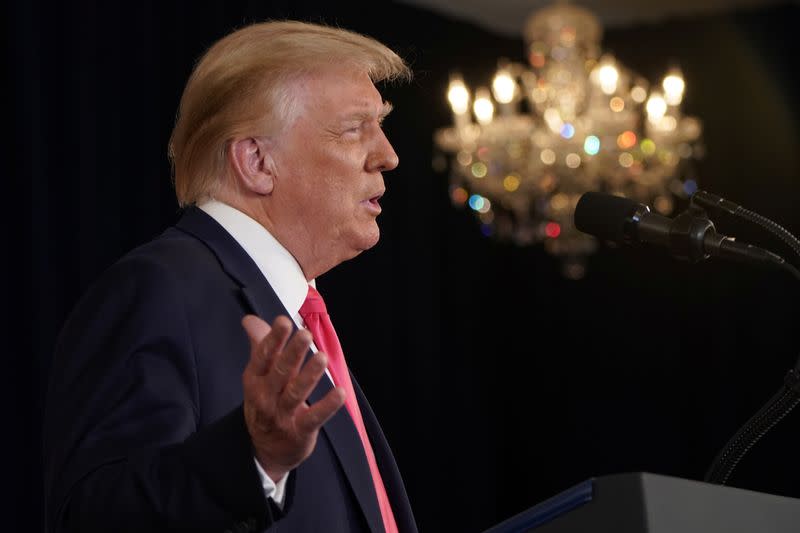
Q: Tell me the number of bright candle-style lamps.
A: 6